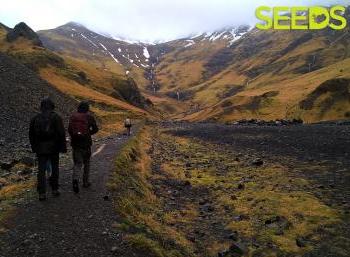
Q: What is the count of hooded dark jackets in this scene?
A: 2